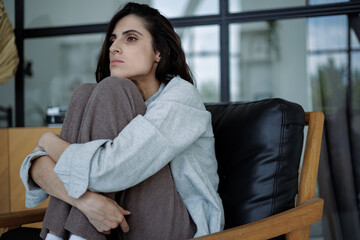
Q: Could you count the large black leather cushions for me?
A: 1